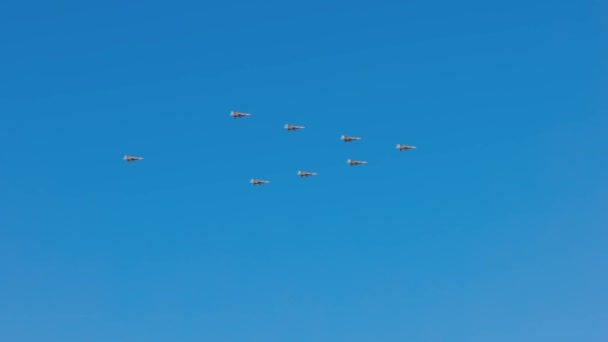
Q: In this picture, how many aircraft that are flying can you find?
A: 8